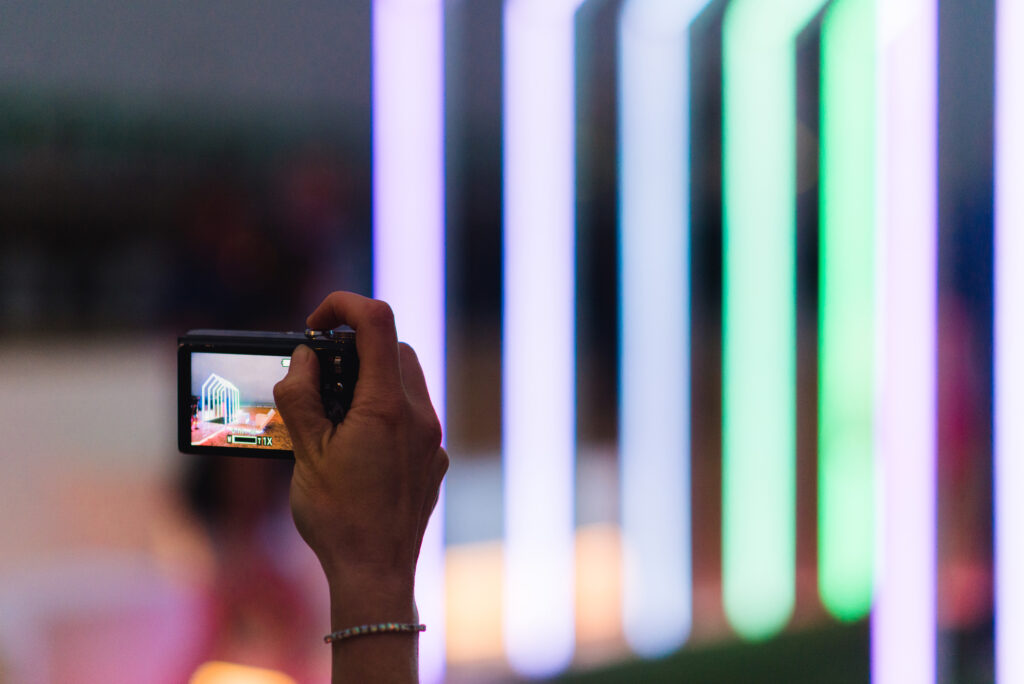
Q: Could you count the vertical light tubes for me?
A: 7